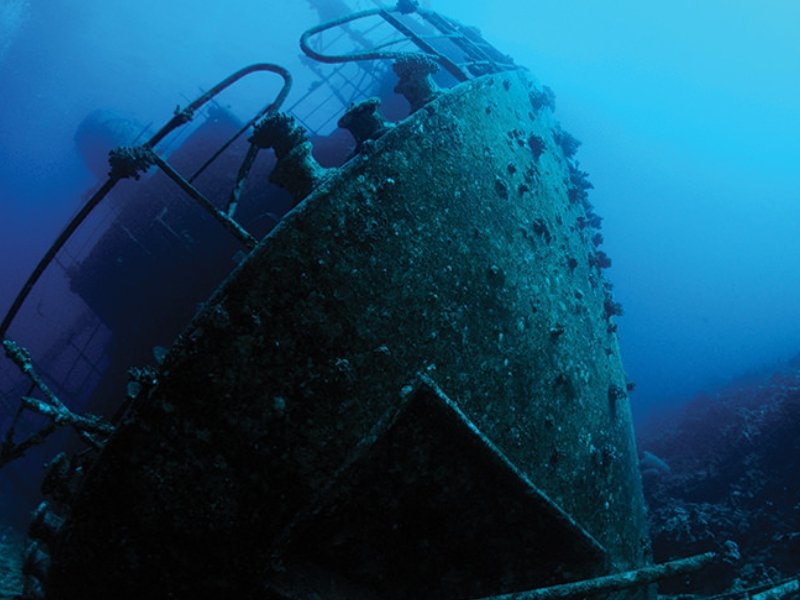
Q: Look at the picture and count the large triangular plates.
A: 1